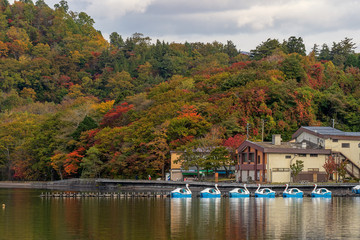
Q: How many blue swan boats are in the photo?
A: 6